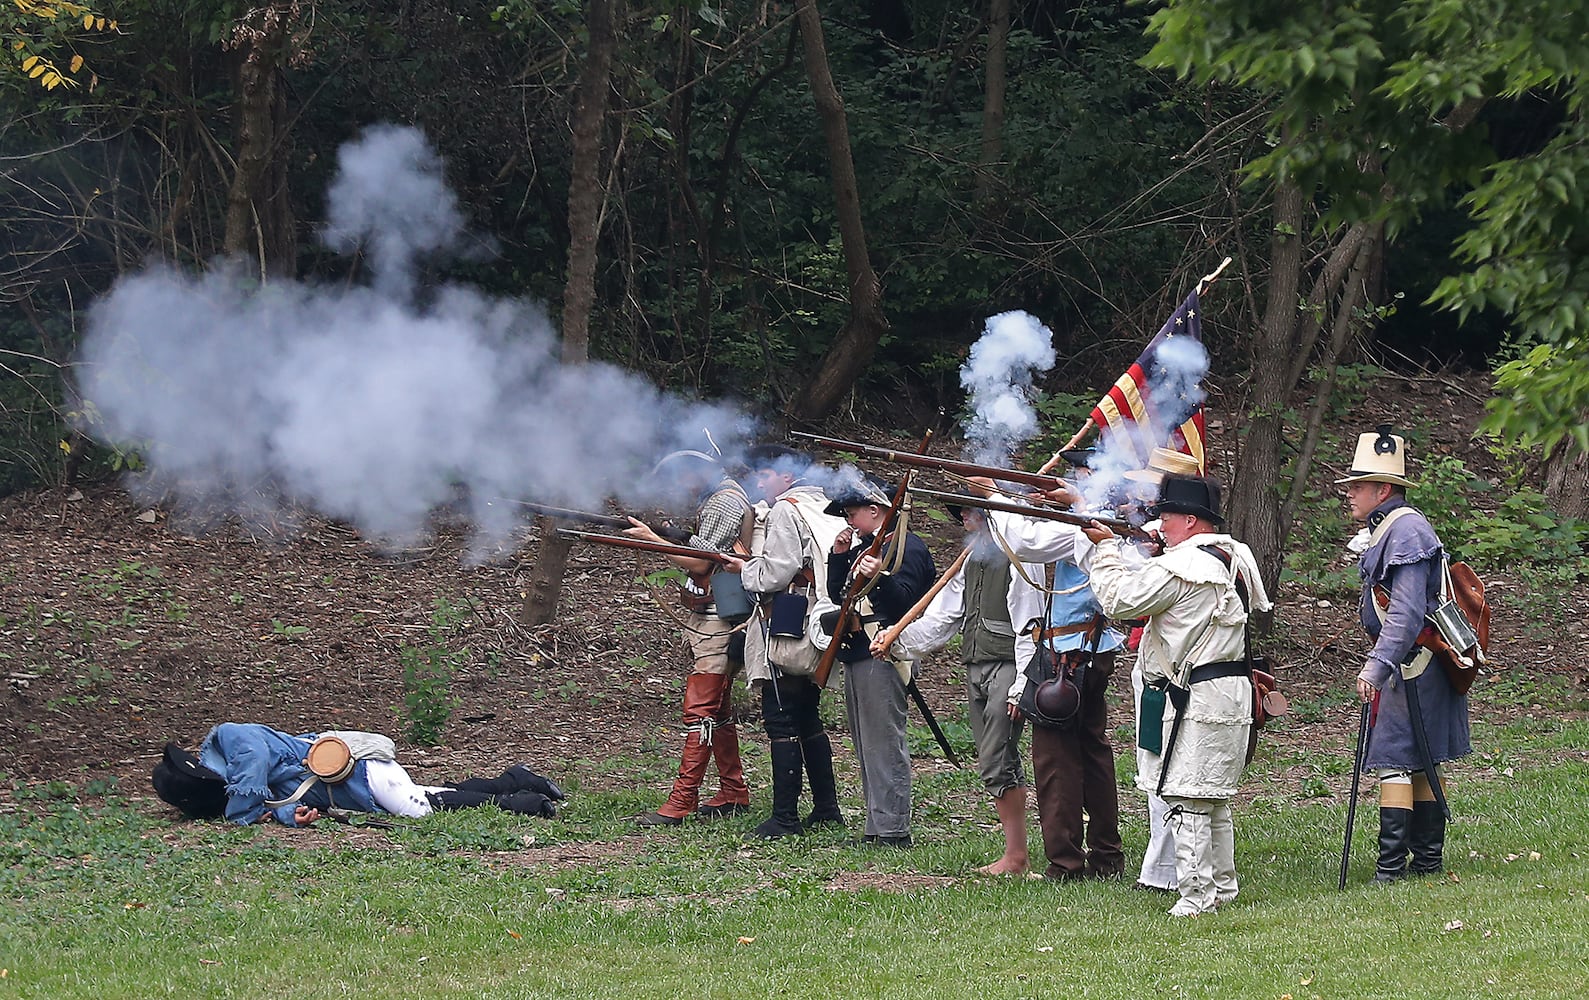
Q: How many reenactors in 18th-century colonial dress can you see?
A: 9